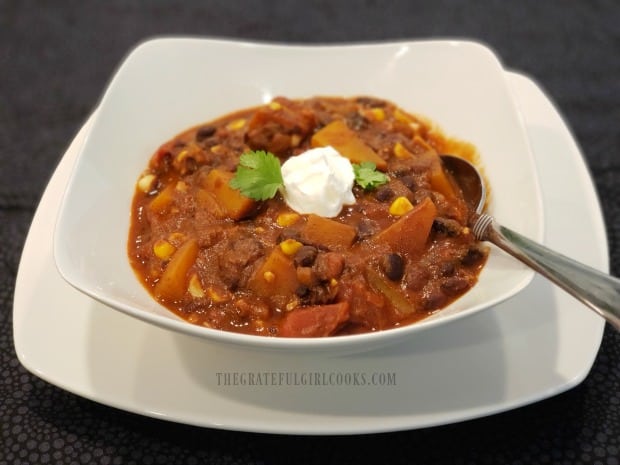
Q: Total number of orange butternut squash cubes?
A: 8